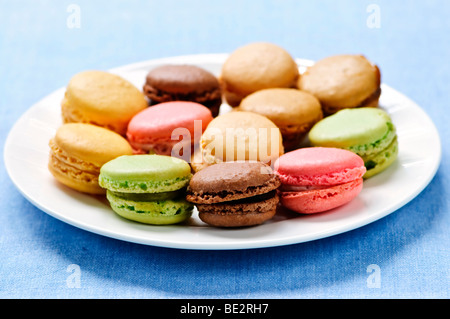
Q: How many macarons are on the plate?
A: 12